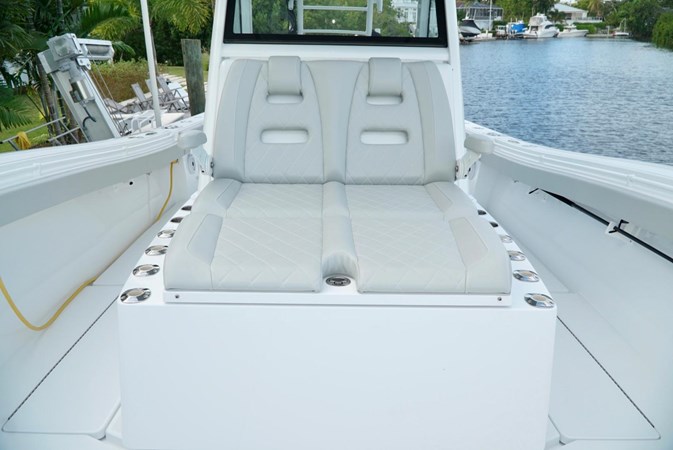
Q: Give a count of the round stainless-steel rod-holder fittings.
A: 12